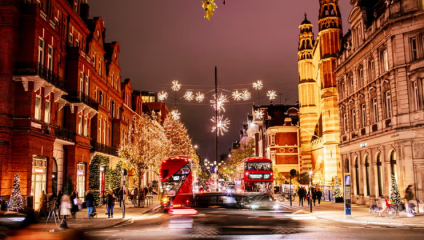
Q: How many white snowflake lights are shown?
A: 12